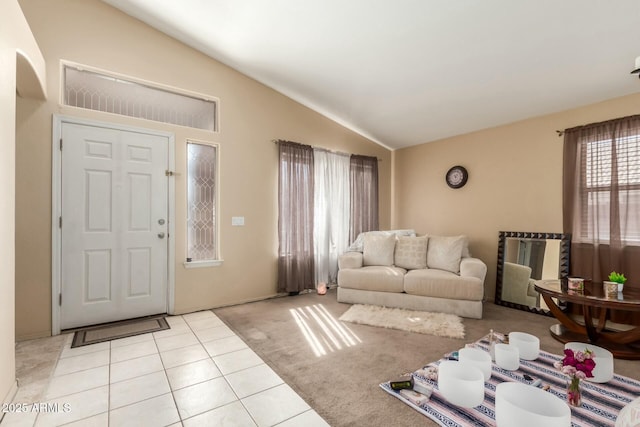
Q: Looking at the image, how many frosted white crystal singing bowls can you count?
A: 6